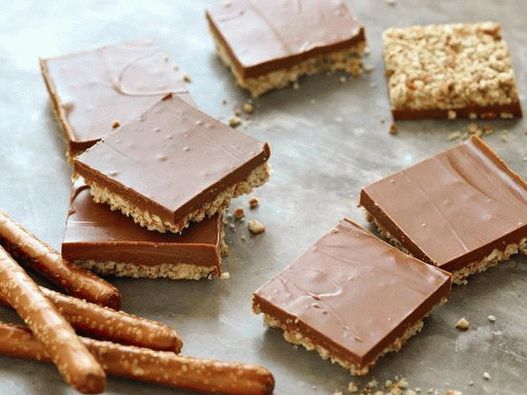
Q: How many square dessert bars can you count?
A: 7